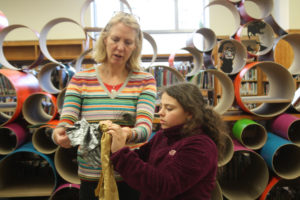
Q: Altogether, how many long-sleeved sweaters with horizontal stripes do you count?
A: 1